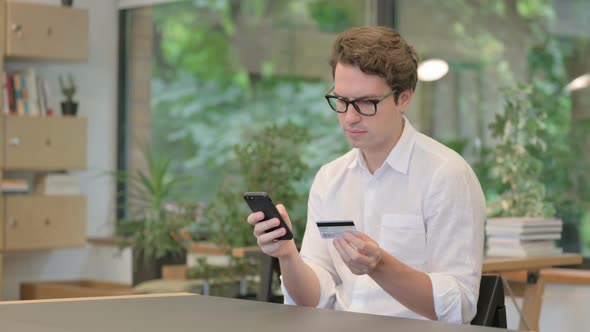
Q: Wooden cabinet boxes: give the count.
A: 3